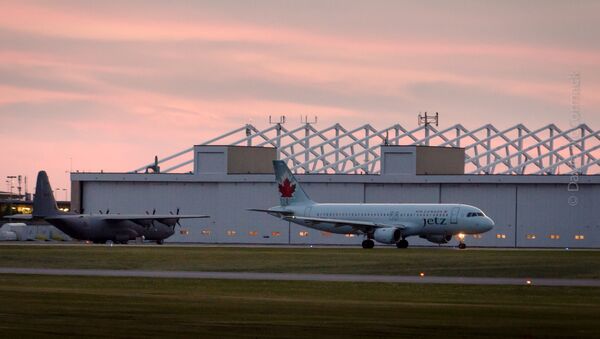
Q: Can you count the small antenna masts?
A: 3